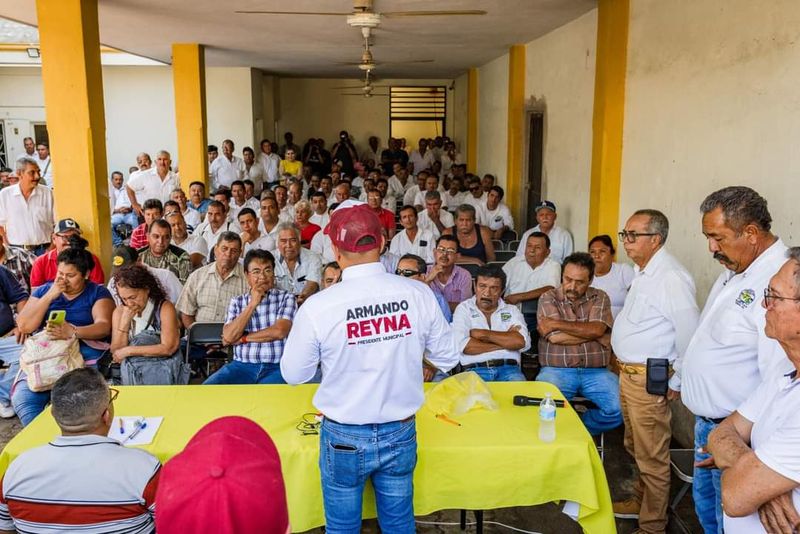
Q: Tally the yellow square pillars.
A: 5